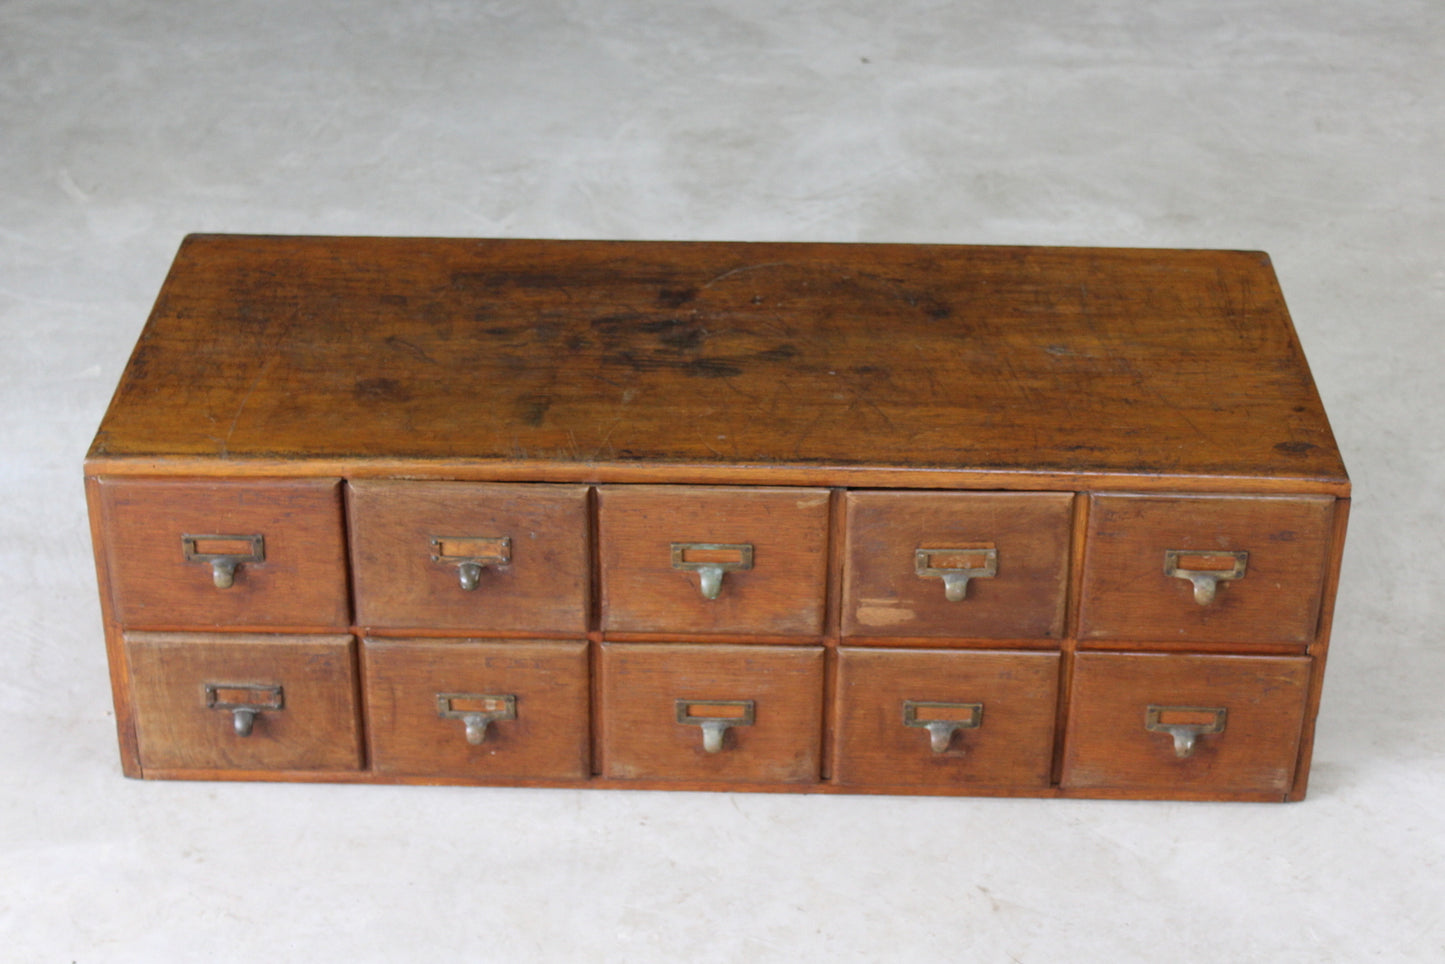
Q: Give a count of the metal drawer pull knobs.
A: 10